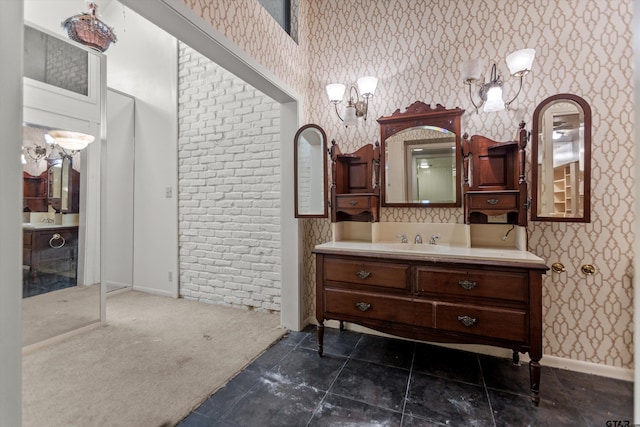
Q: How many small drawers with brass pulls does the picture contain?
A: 2